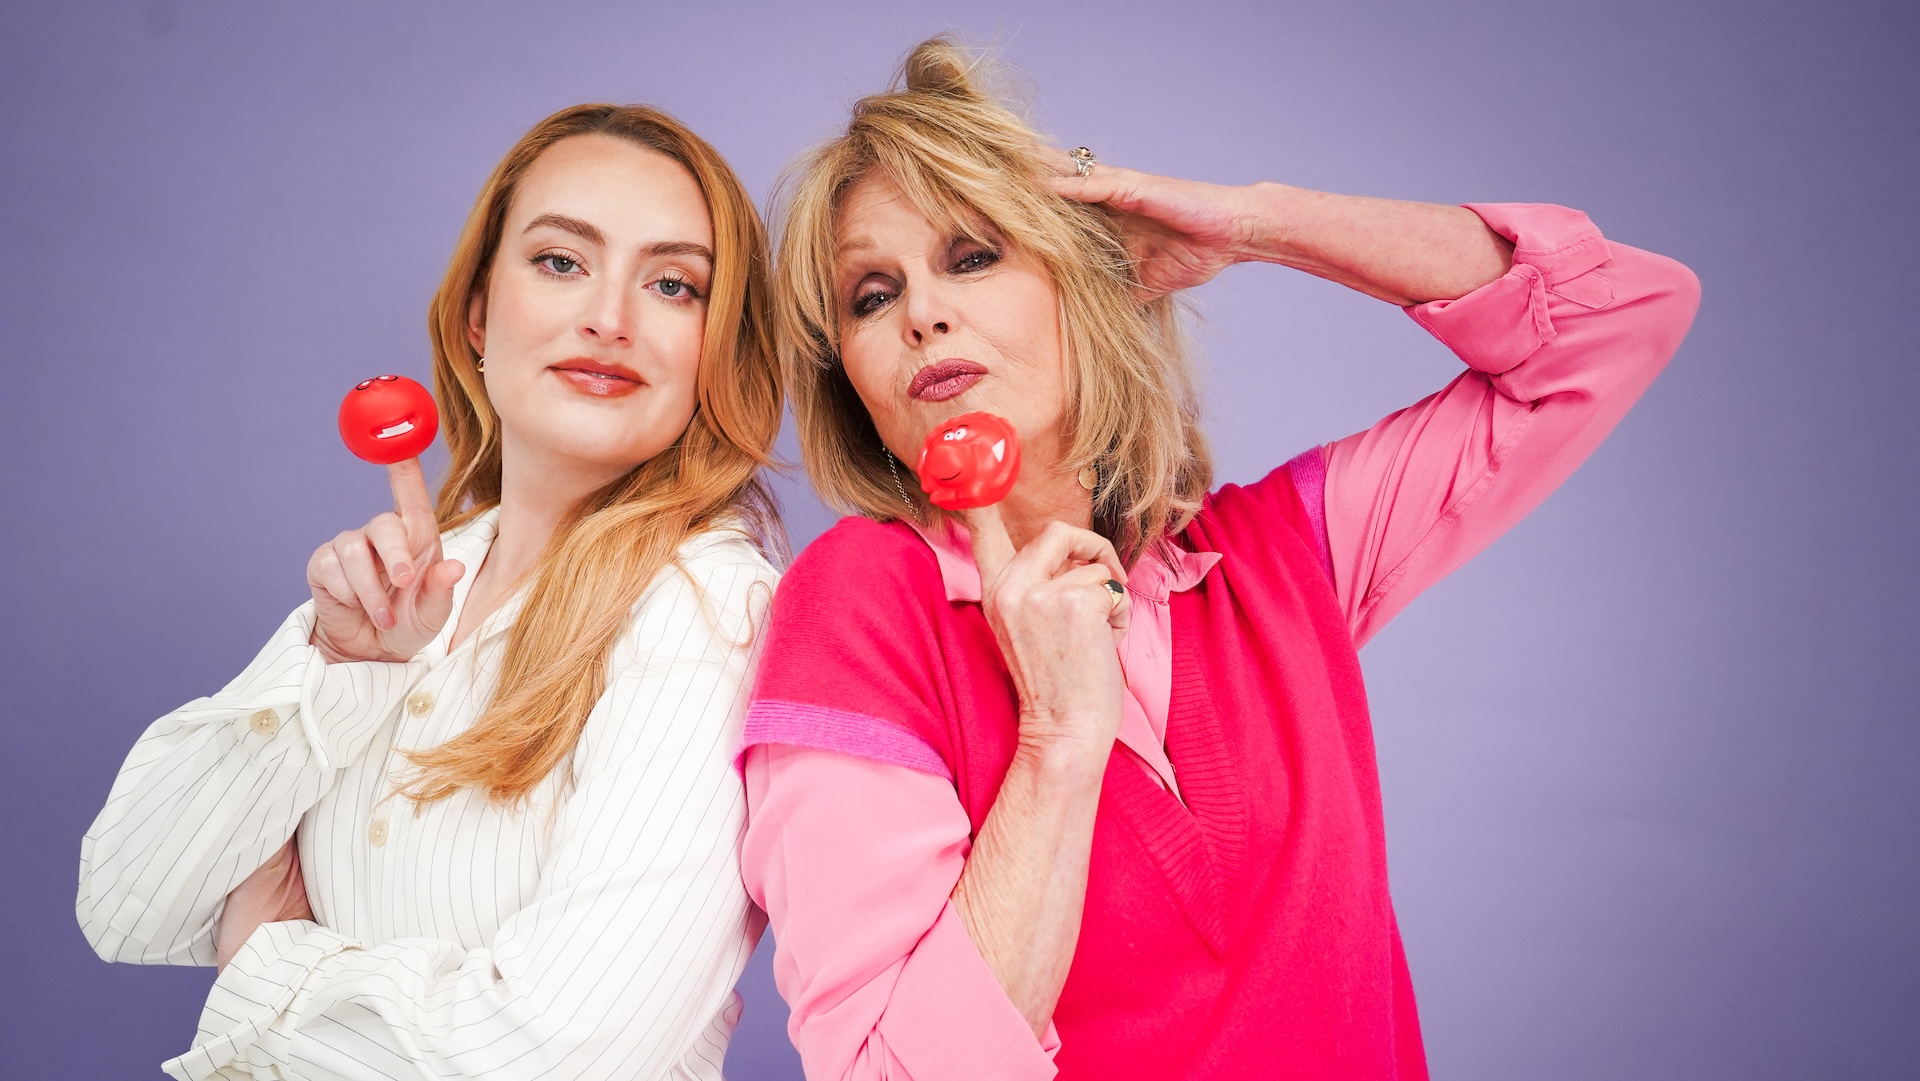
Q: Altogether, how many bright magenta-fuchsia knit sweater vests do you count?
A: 1